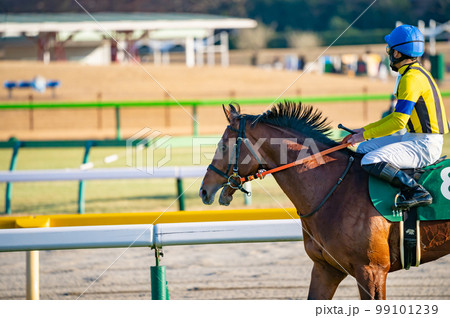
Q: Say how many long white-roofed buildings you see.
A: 1